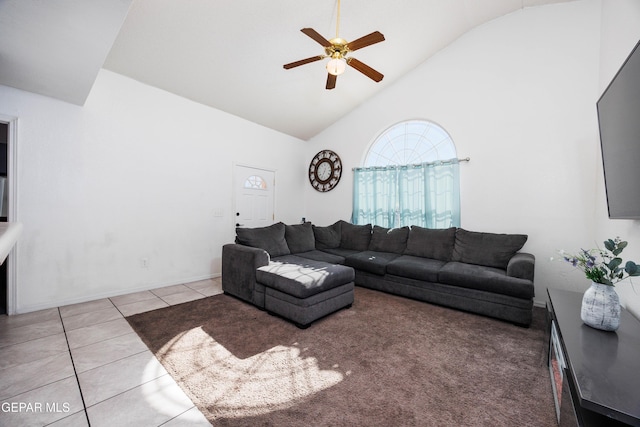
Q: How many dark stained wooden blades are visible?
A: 5